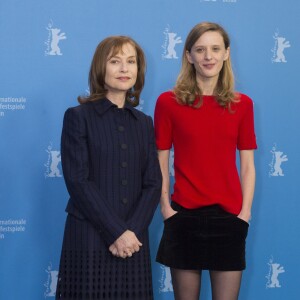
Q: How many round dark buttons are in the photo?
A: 5